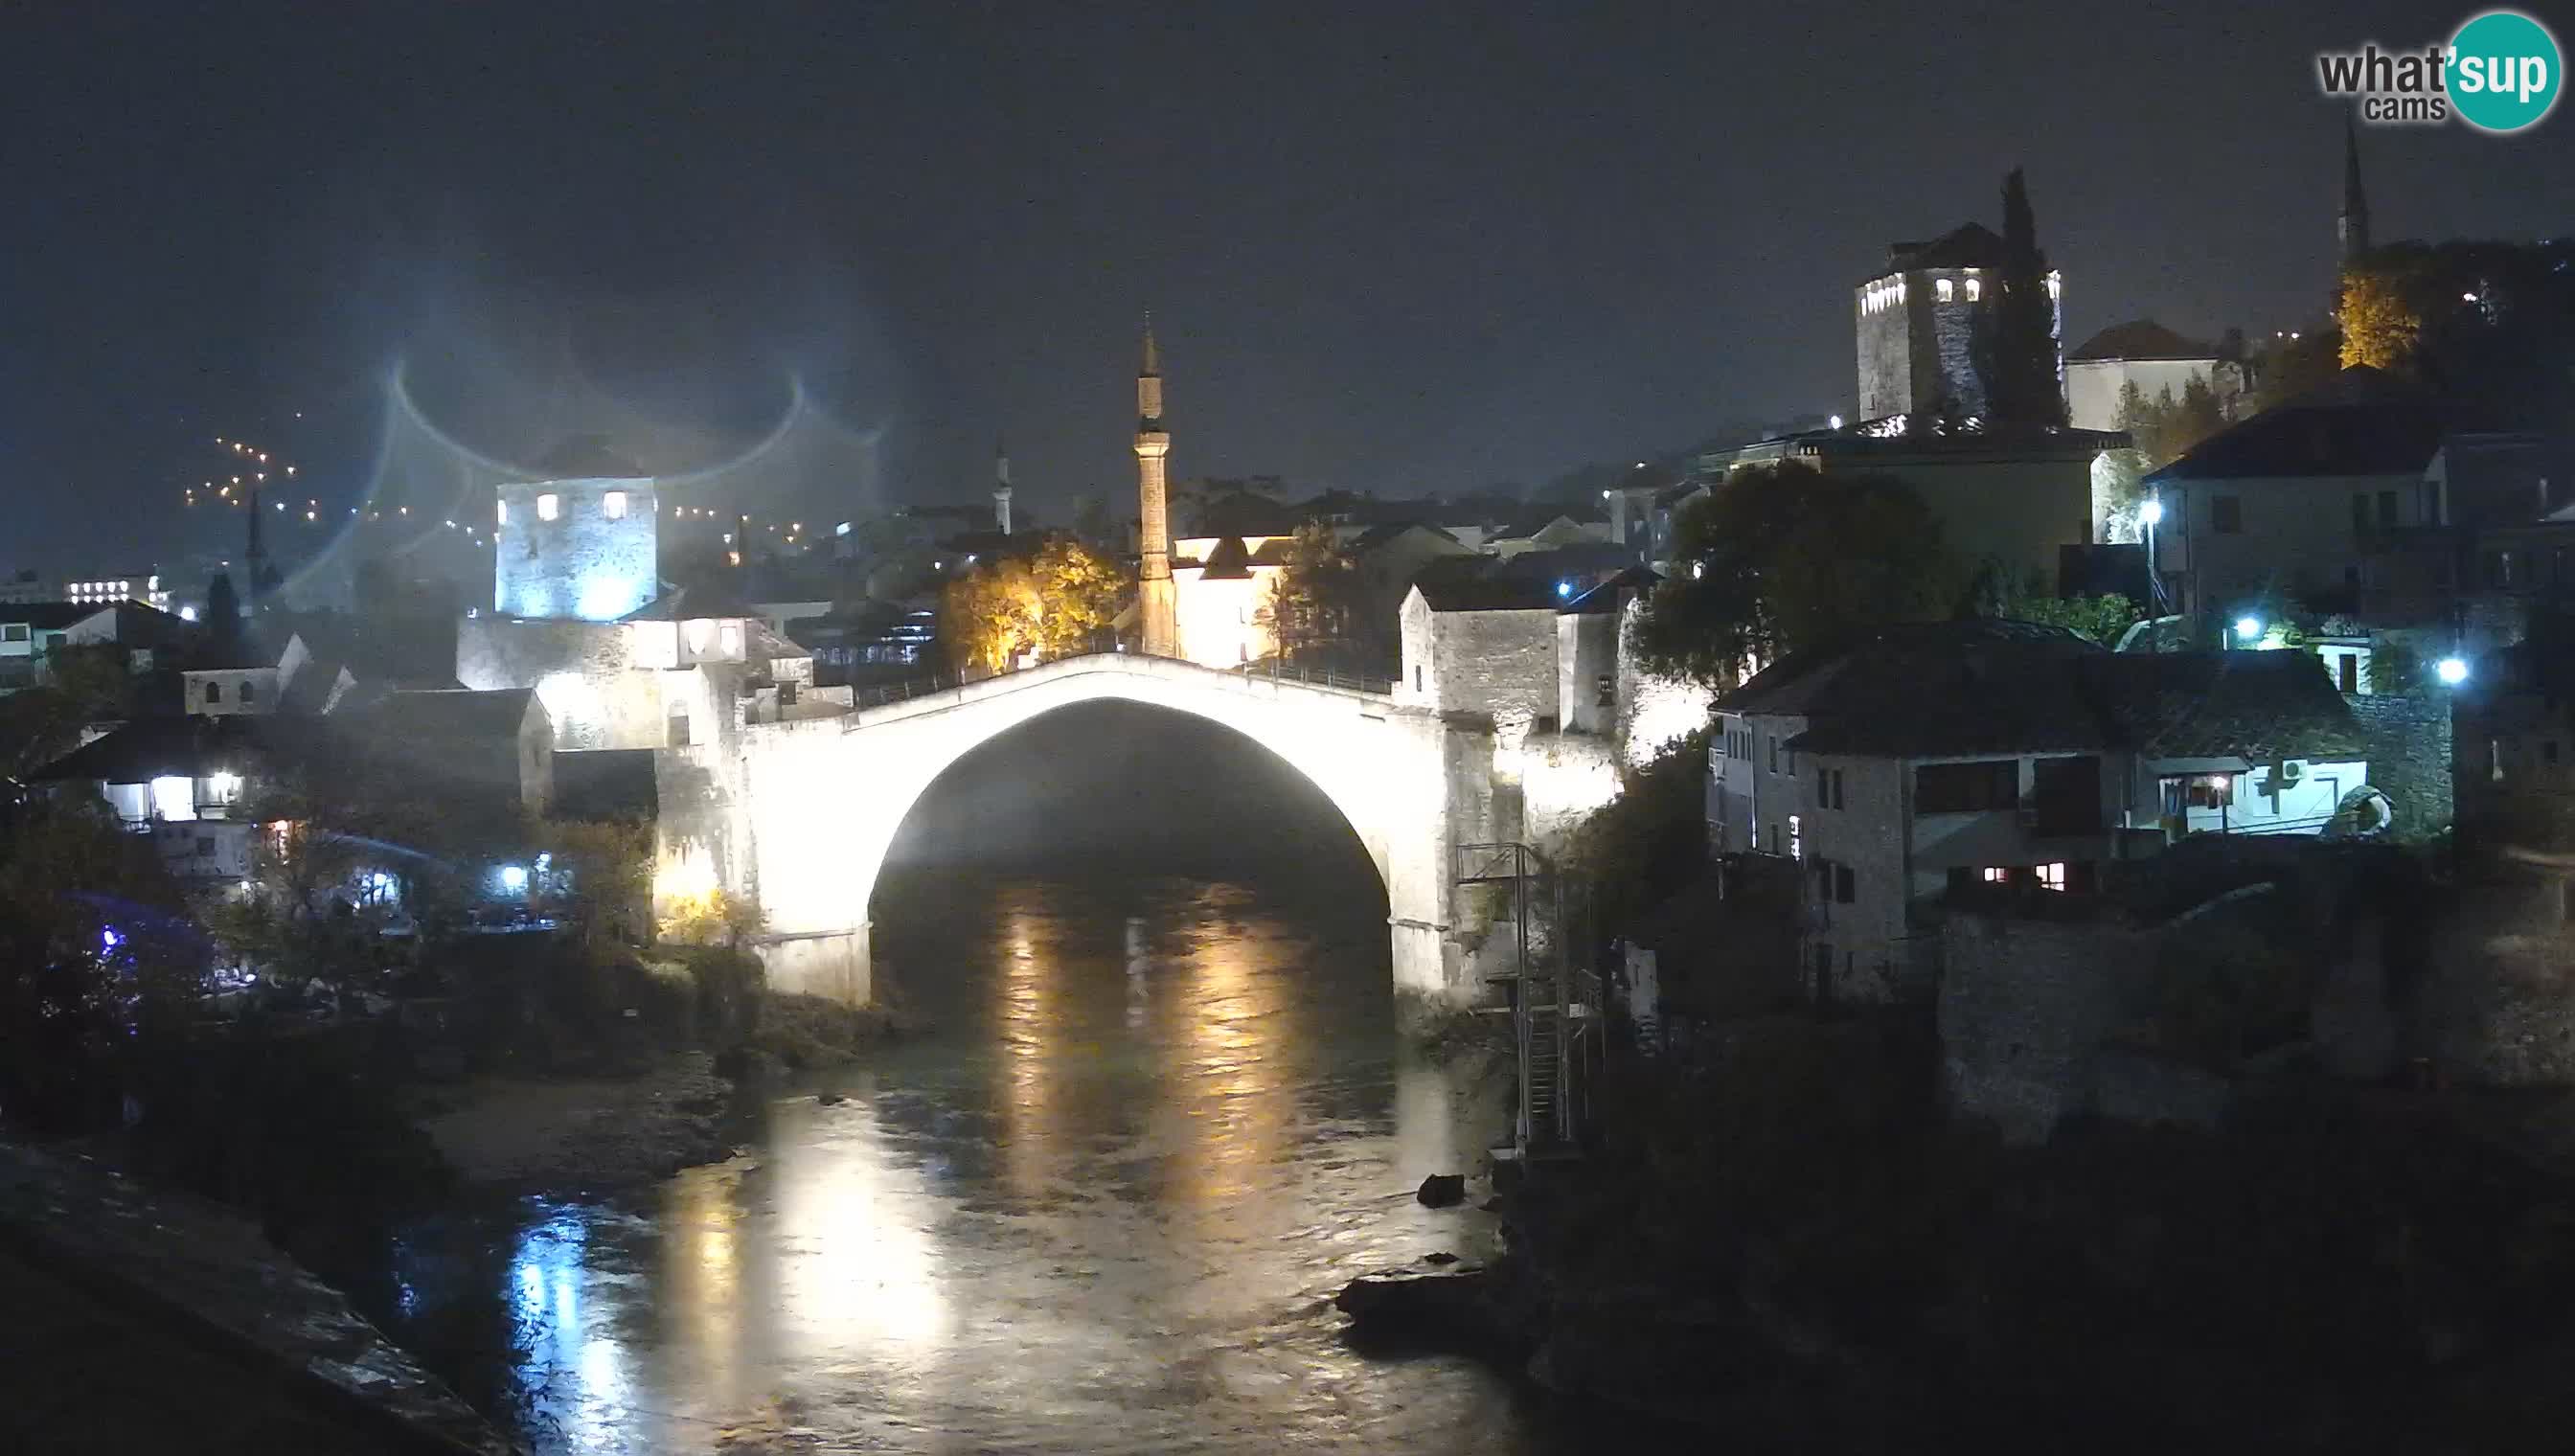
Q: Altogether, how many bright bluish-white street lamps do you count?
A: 3